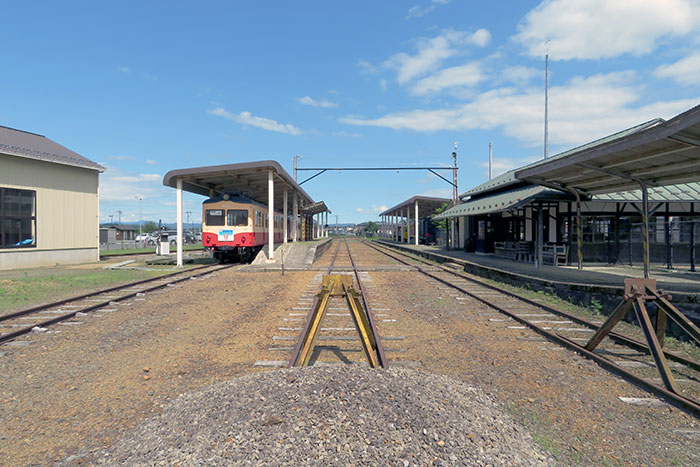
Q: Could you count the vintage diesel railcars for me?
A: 1